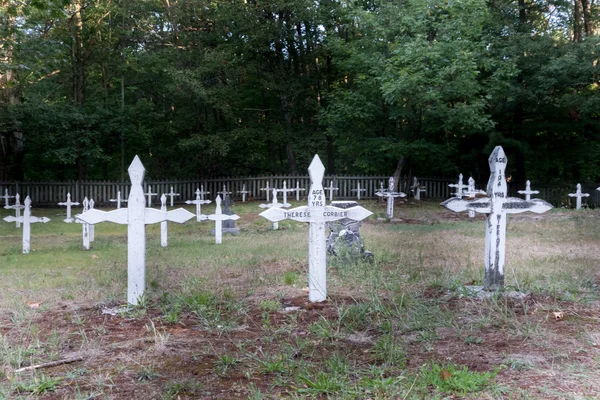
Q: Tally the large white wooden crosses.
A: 3